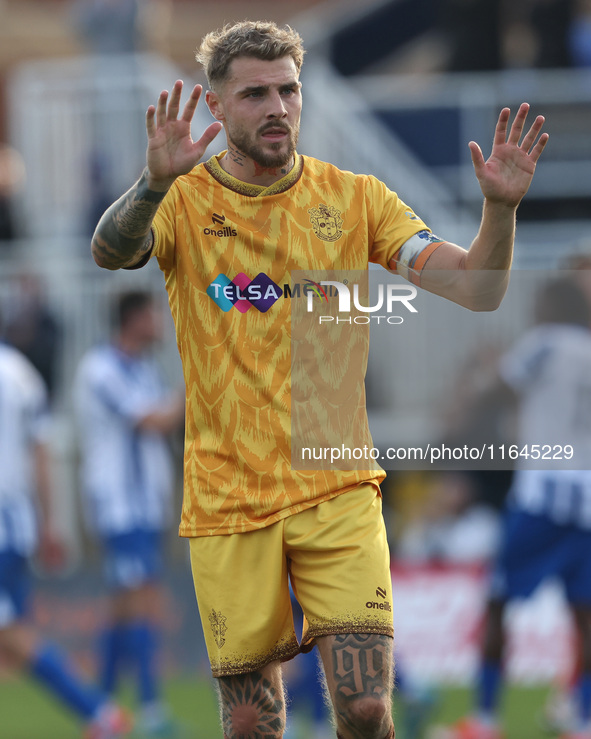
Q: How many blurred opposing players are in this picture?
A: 3